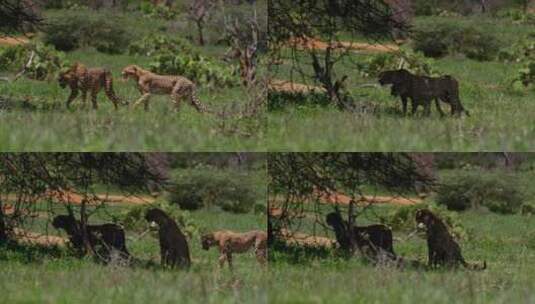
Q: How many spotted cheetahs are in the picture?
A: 3